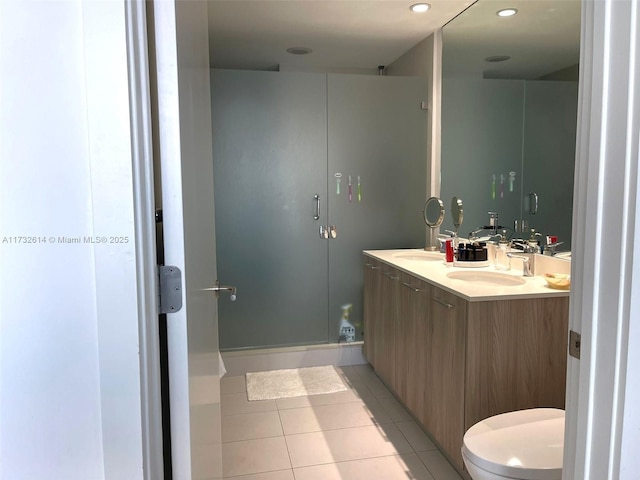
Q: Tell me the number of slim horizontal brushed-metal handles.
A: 4